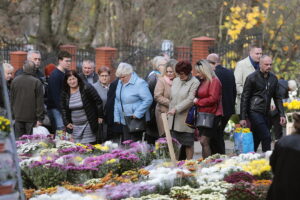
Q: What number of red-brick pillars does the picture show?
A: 5